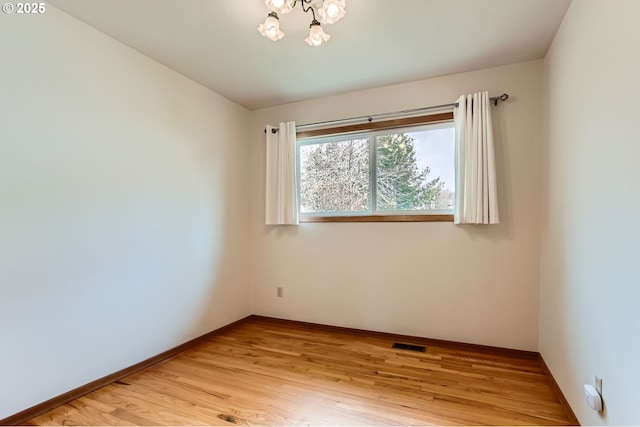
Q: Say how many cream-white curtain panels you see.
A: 2